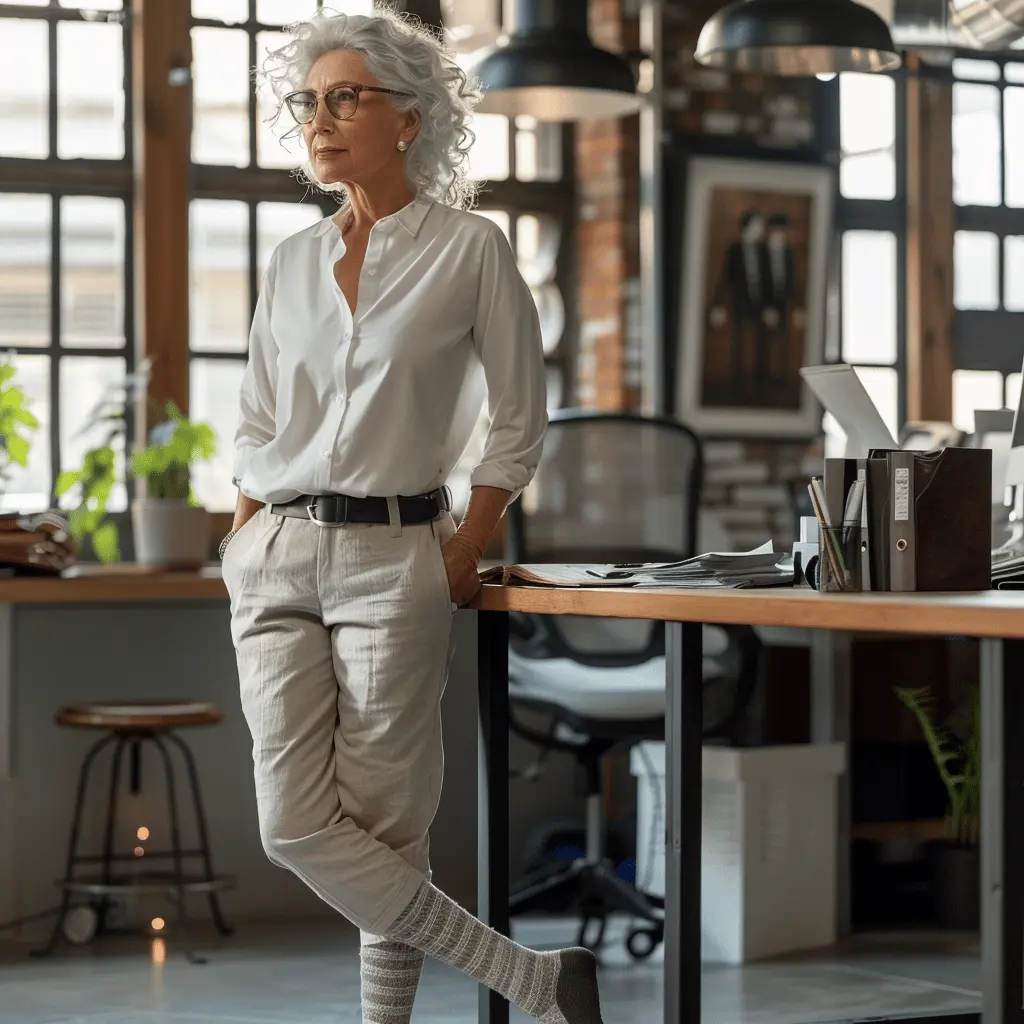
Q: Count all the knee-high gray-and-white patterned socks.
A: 2